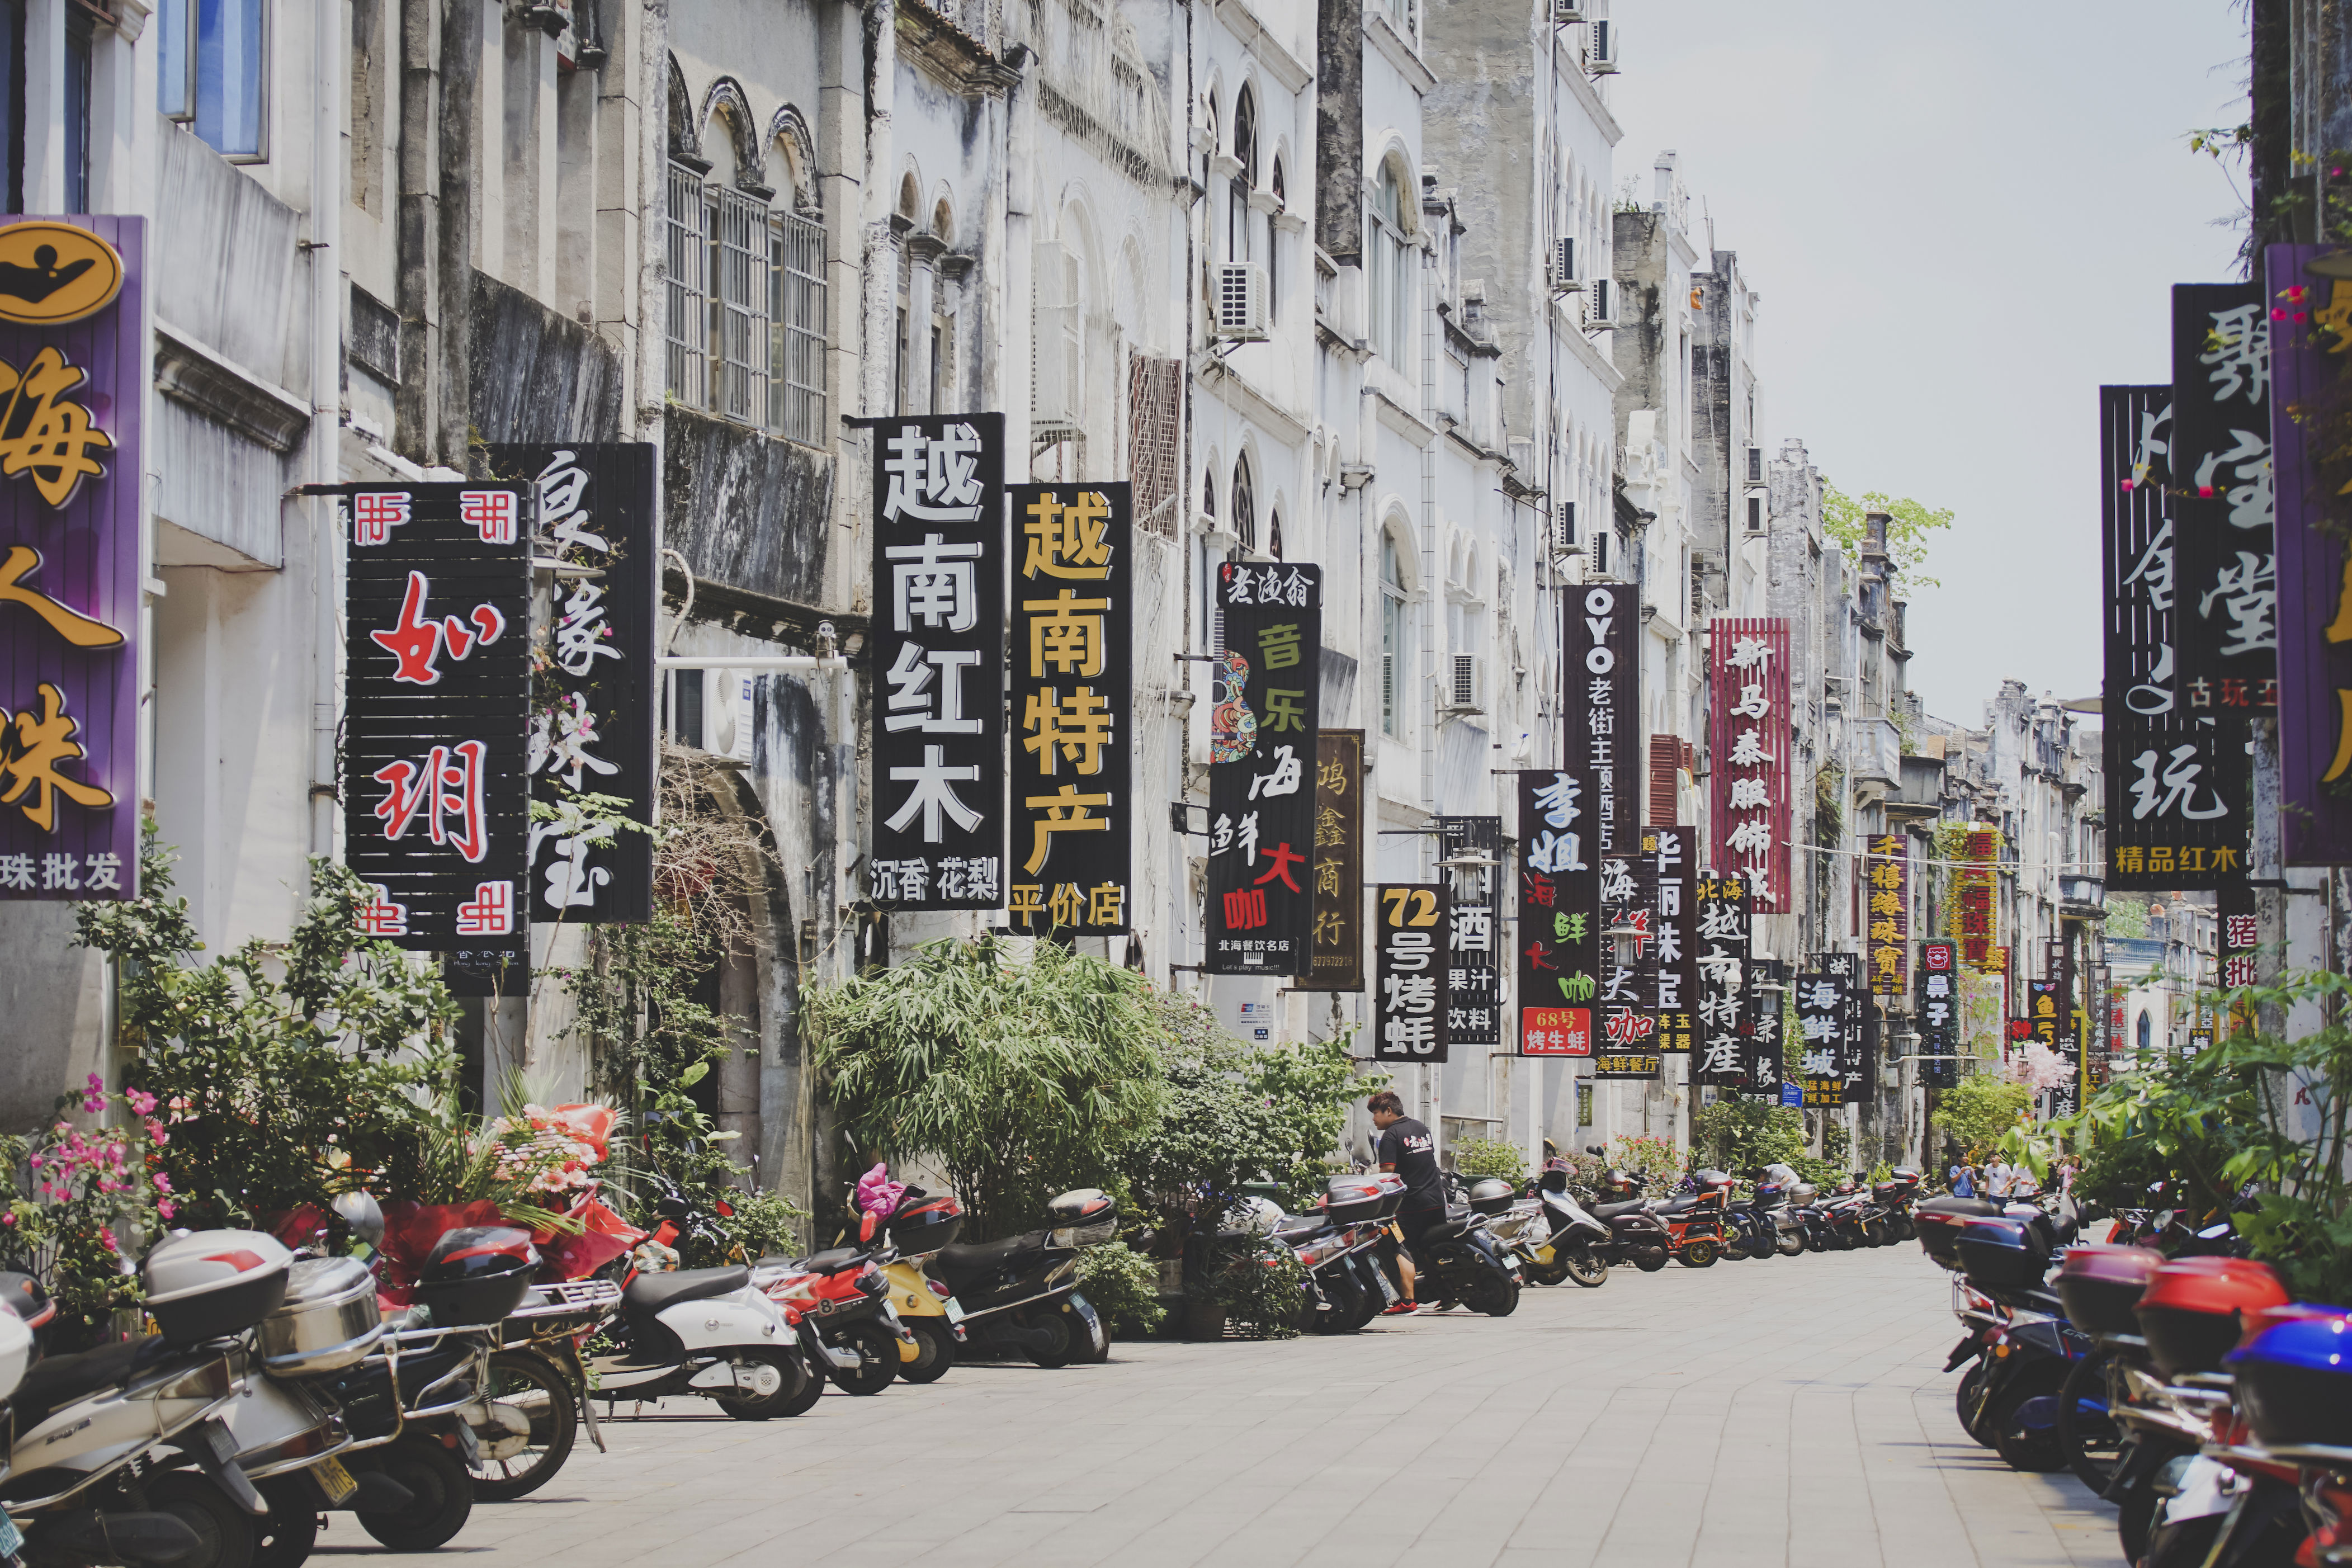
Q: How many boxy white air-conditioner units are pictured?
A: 11